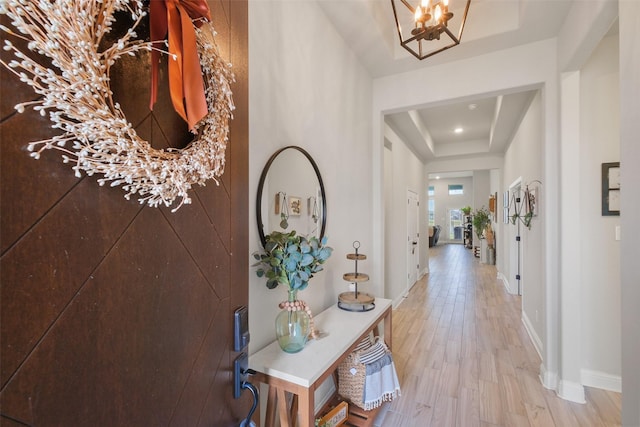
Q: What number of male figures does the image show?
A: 0